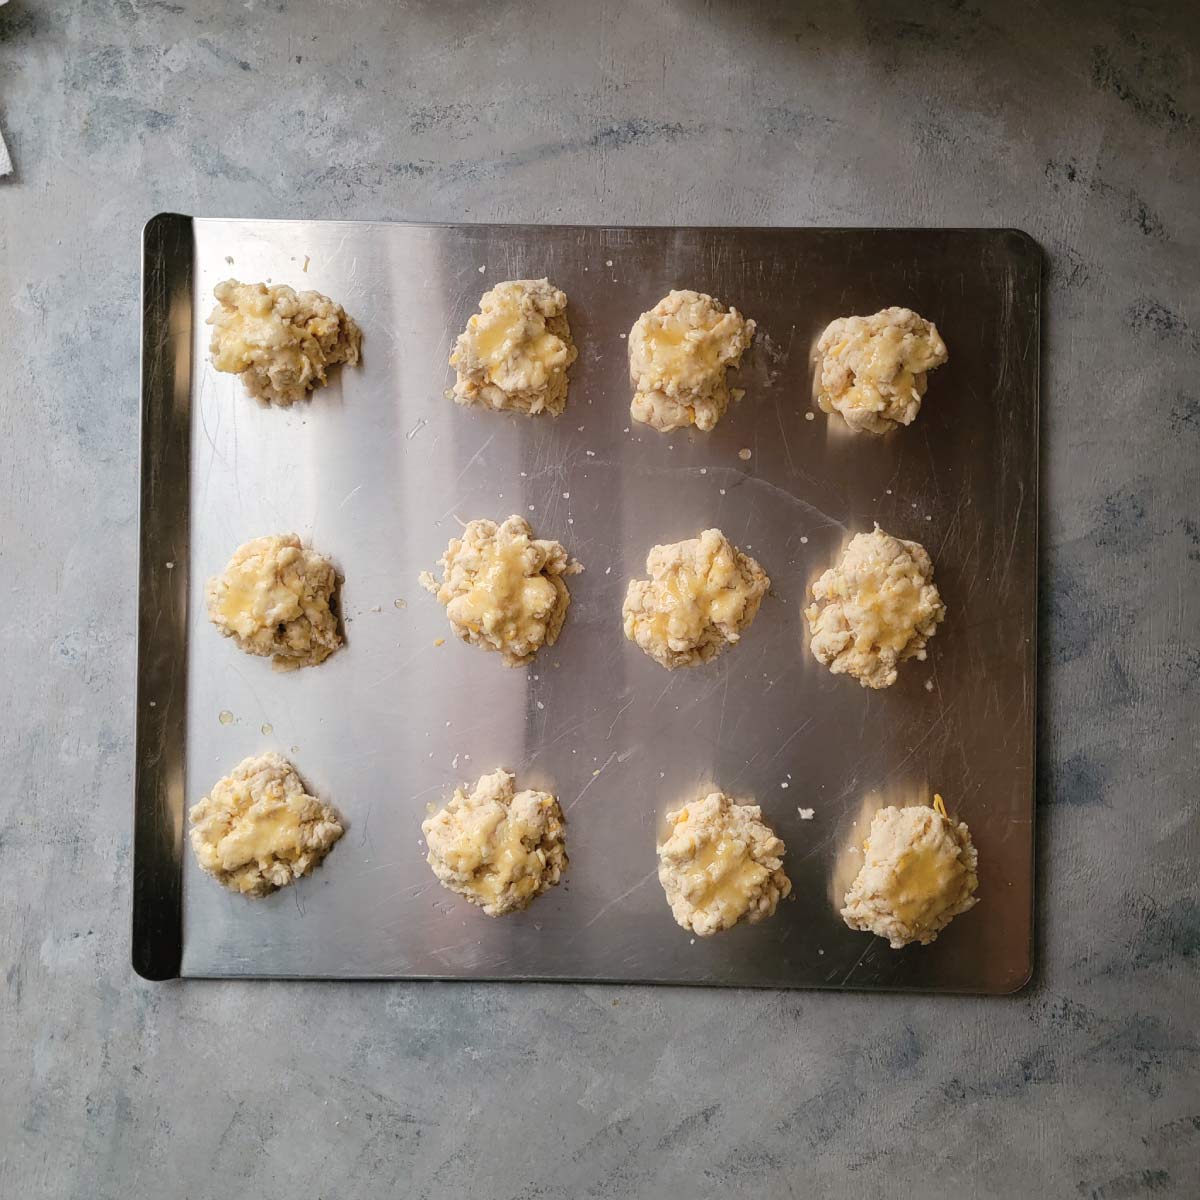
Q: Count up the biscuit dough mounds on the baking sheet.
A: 12